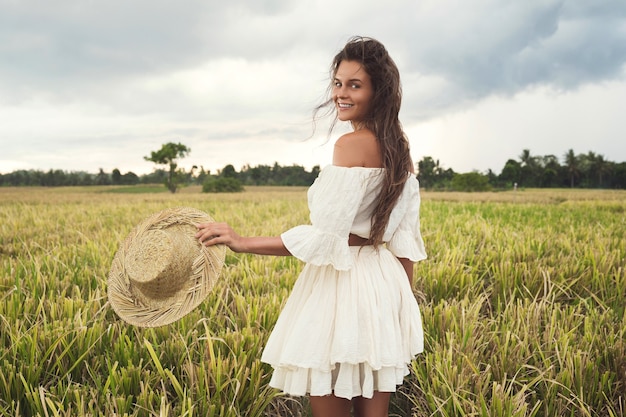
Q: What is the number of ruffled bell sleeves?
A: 2